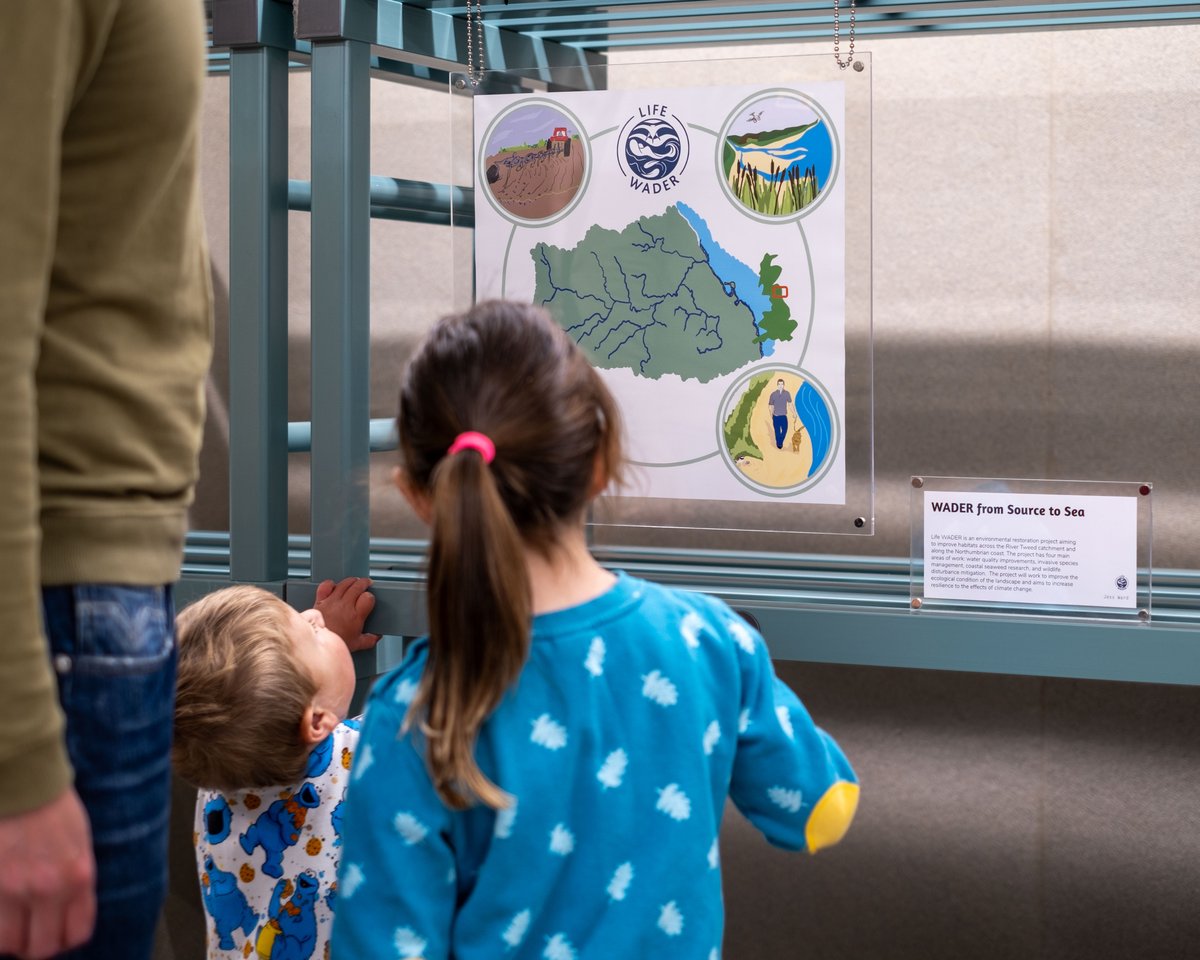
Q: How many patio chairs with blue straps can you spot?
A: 0